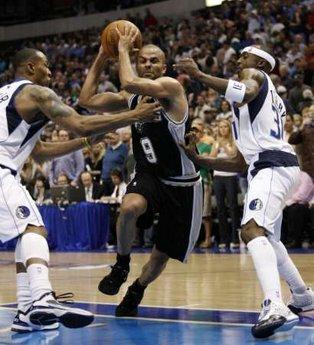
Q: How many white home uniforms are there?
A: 2